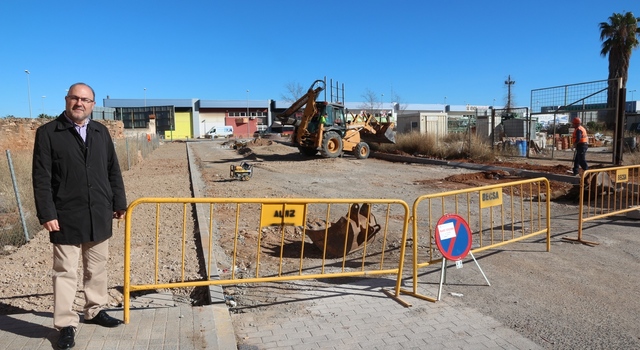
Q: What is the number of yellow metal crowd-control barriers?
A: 3